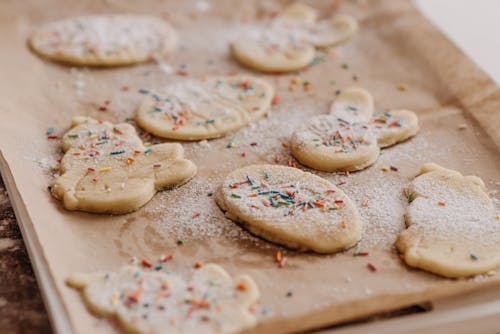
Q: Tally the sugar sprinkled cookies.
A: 8